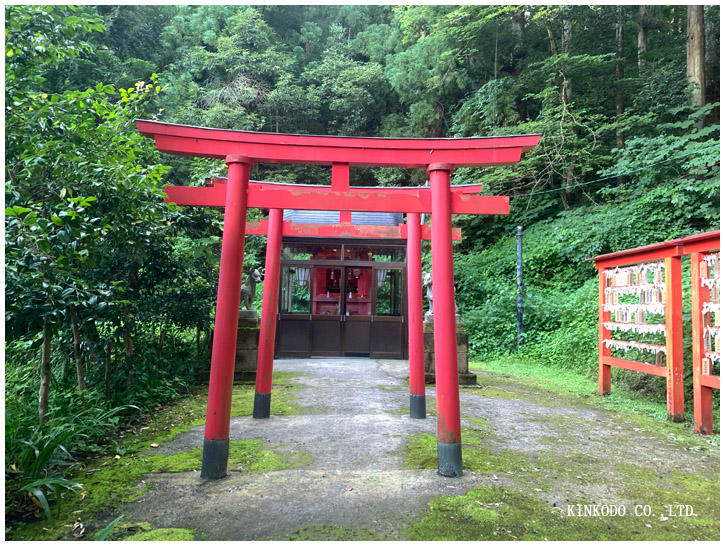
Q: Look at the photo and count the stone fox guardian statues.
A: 2